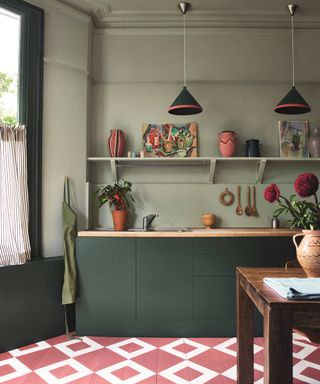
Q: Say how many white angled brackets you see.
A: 3